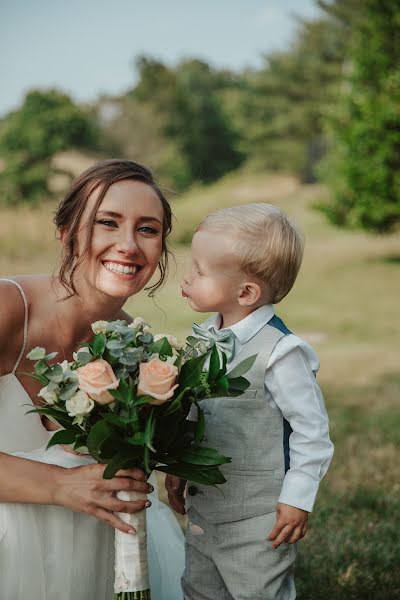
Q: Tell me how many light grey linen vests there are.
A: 1